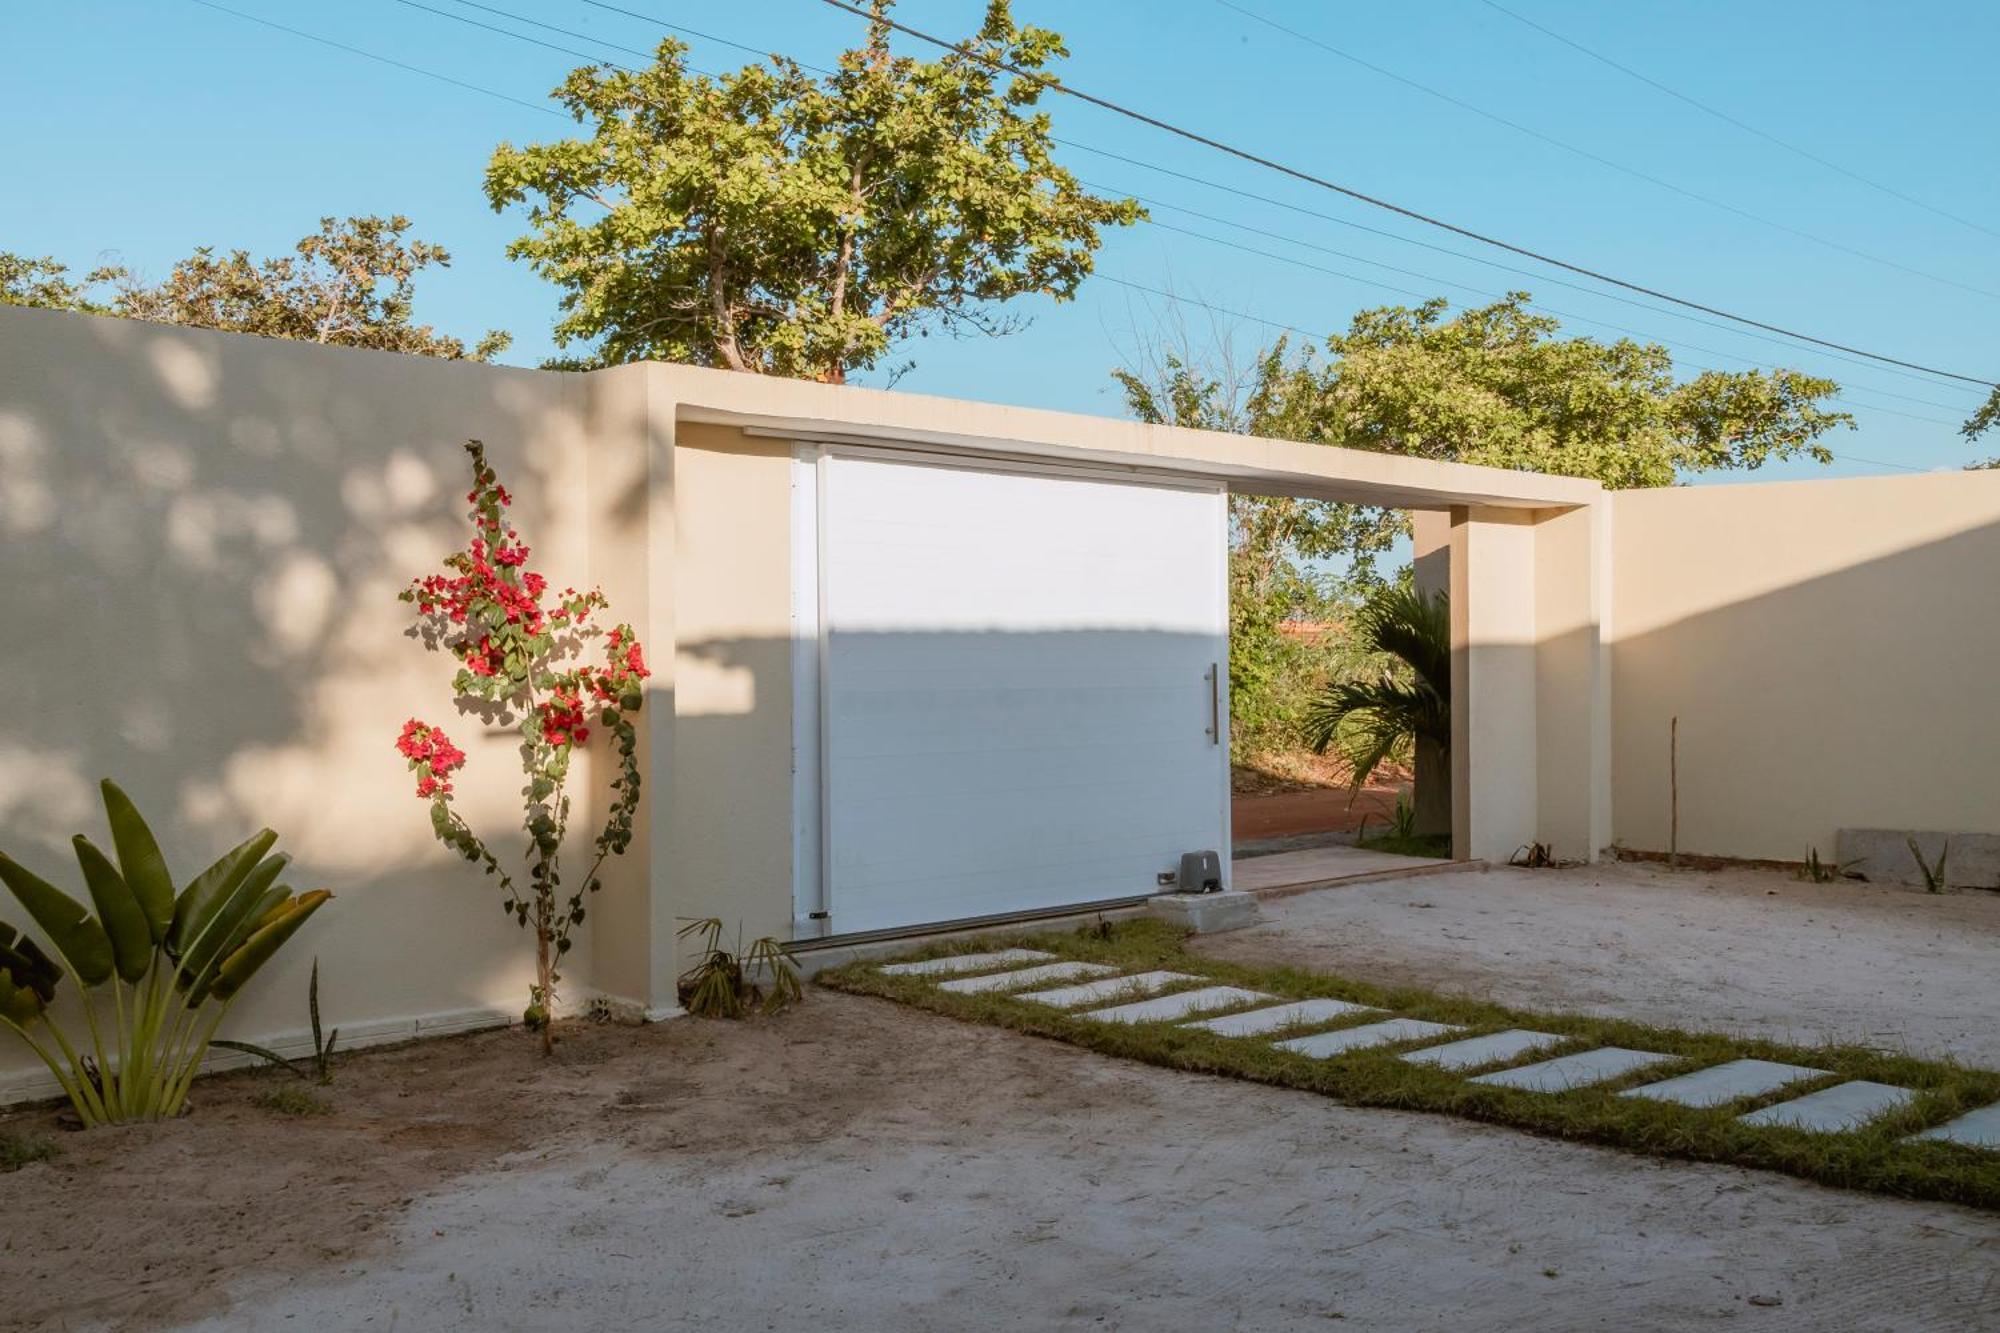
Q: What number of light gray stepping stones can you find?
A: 11